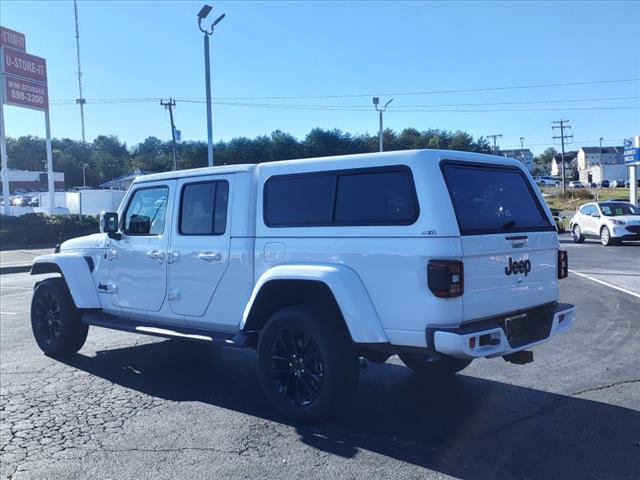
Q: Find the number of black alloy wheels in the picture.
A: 2